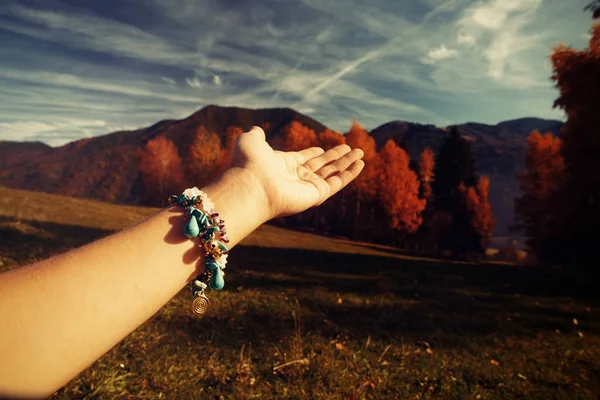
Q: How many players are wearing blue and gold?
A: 0